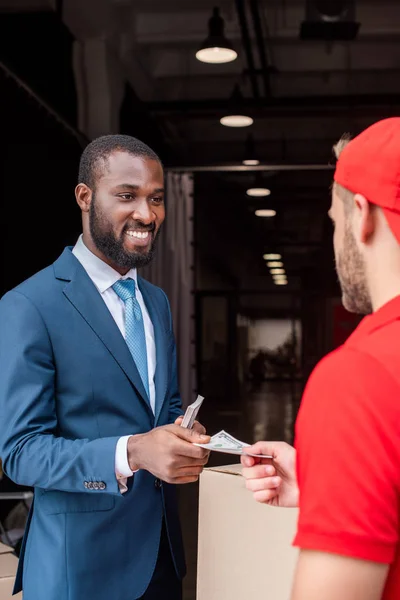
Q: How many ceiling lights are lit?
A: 10